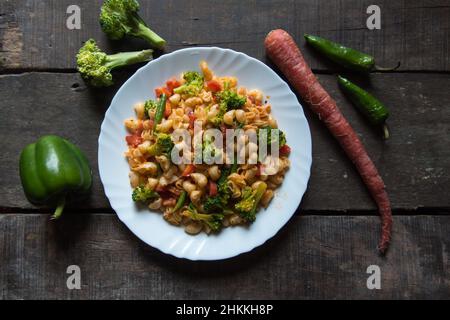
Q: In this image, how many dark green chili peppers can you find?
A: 2